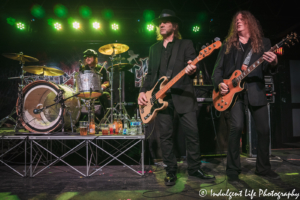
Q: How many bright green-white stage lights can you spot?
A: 7